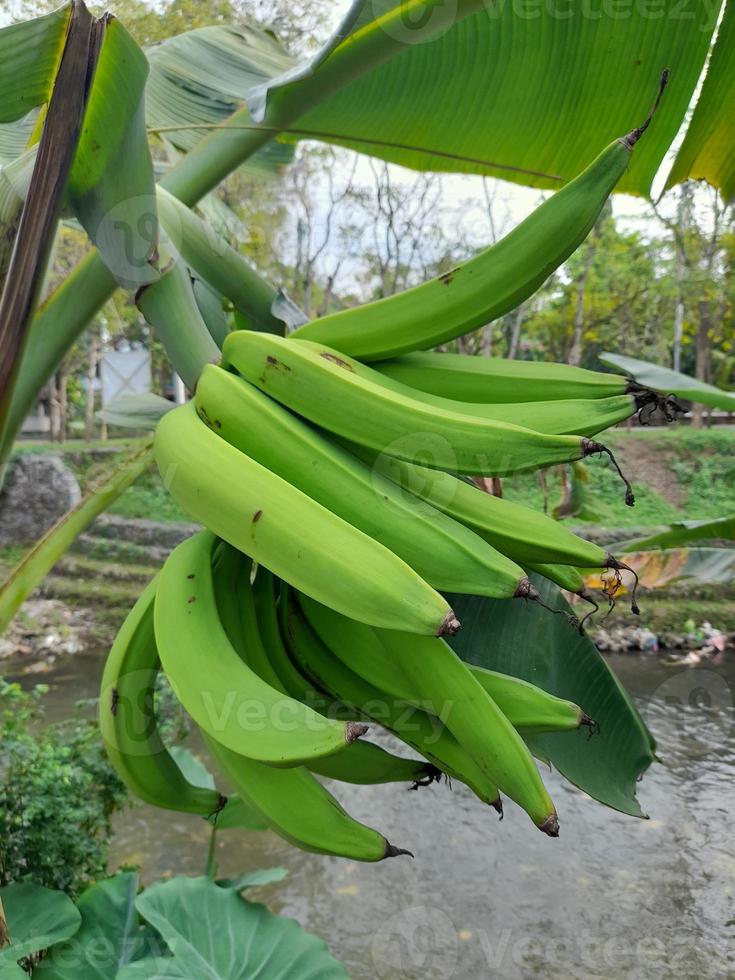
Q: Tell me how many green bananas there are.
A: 15